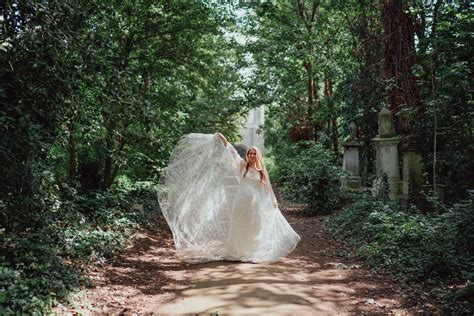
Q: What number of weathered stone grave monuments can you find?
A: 3